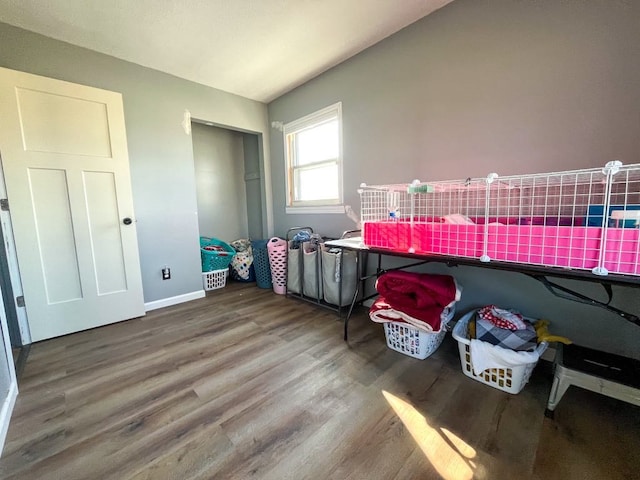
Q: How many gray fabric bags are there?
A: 3